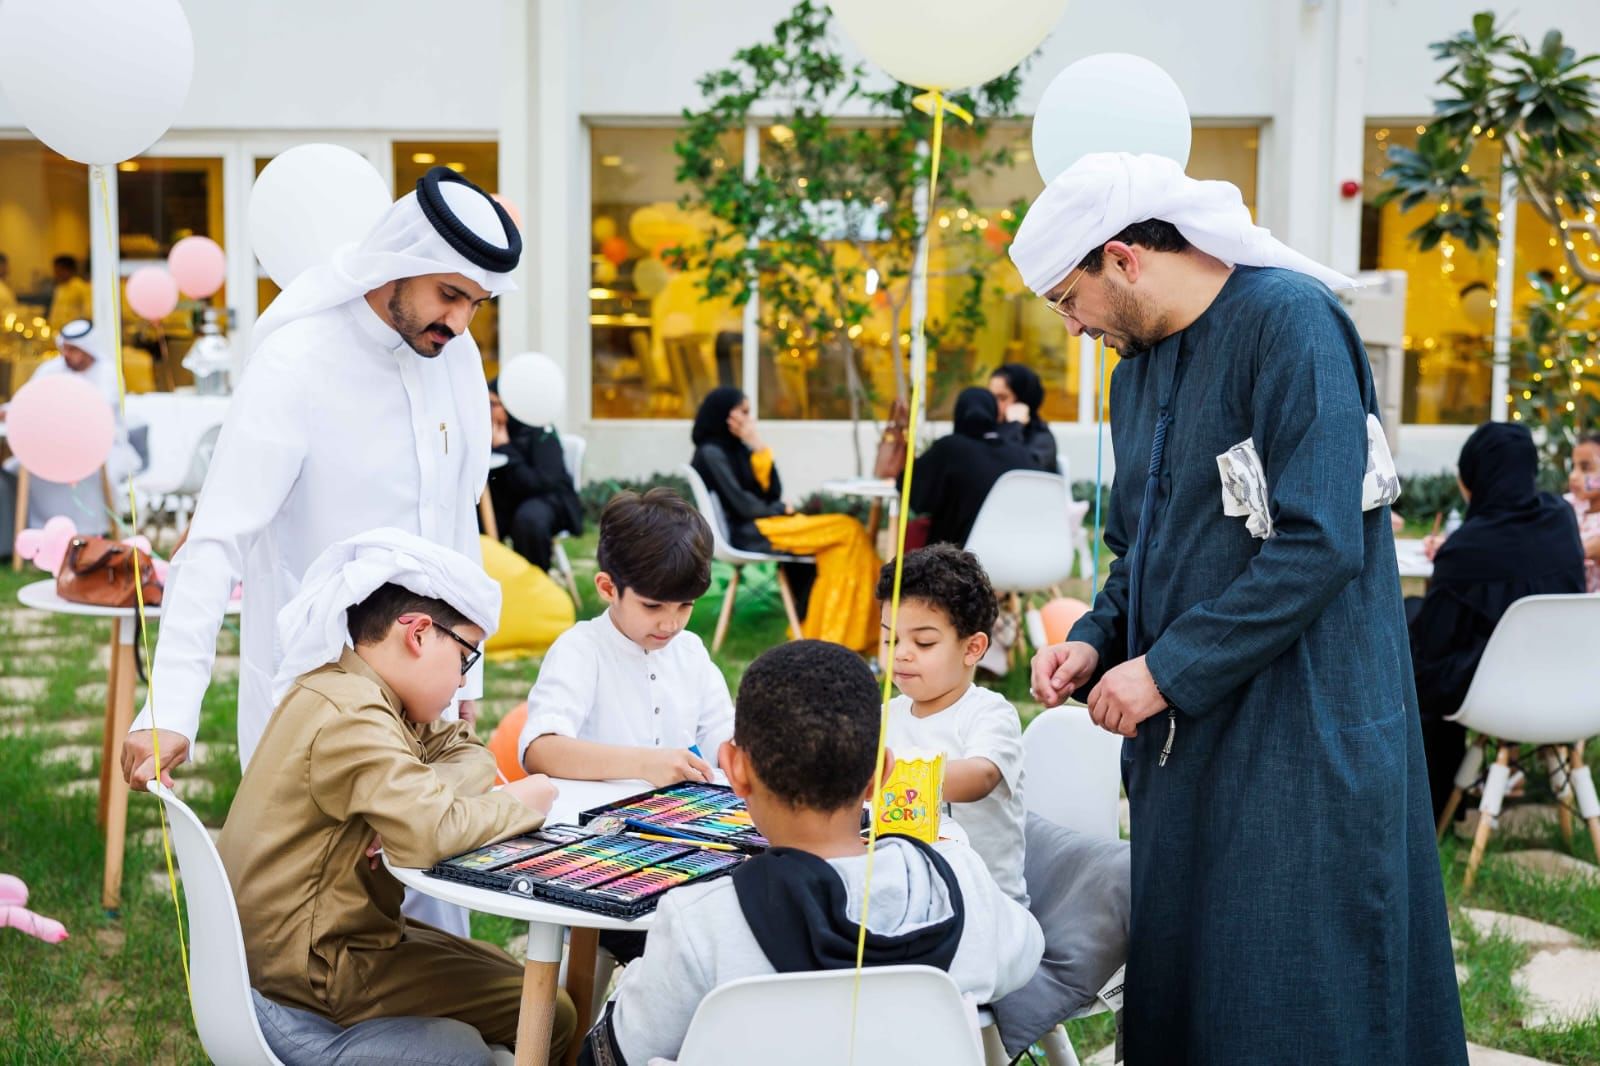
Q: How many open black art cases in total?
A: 2